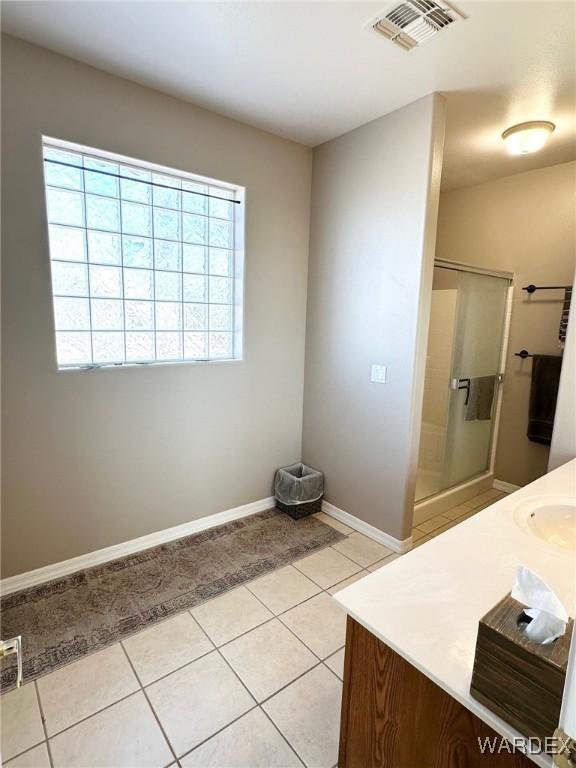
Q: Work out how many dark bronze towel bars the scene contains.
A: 2